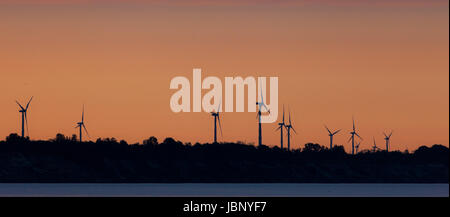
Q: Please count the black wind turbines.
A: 11